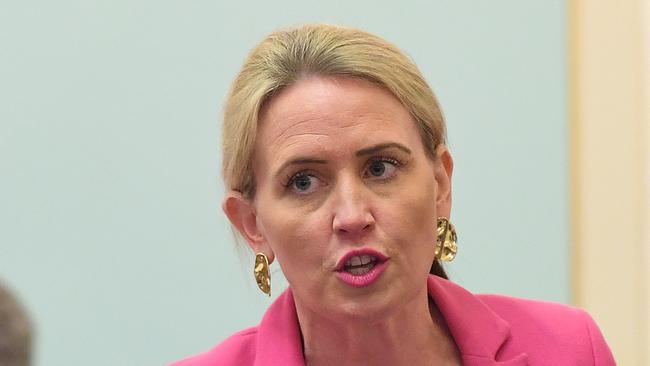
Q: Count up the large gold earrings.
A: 2